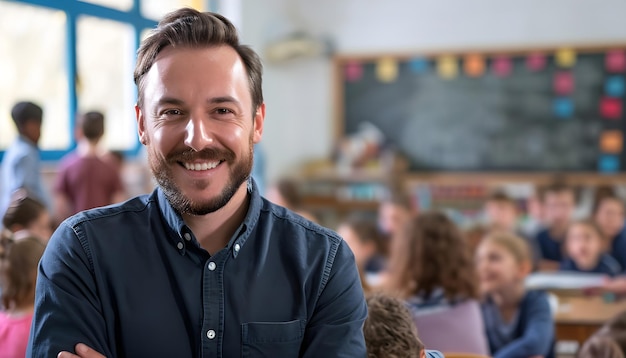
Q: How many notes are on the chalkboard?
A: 15